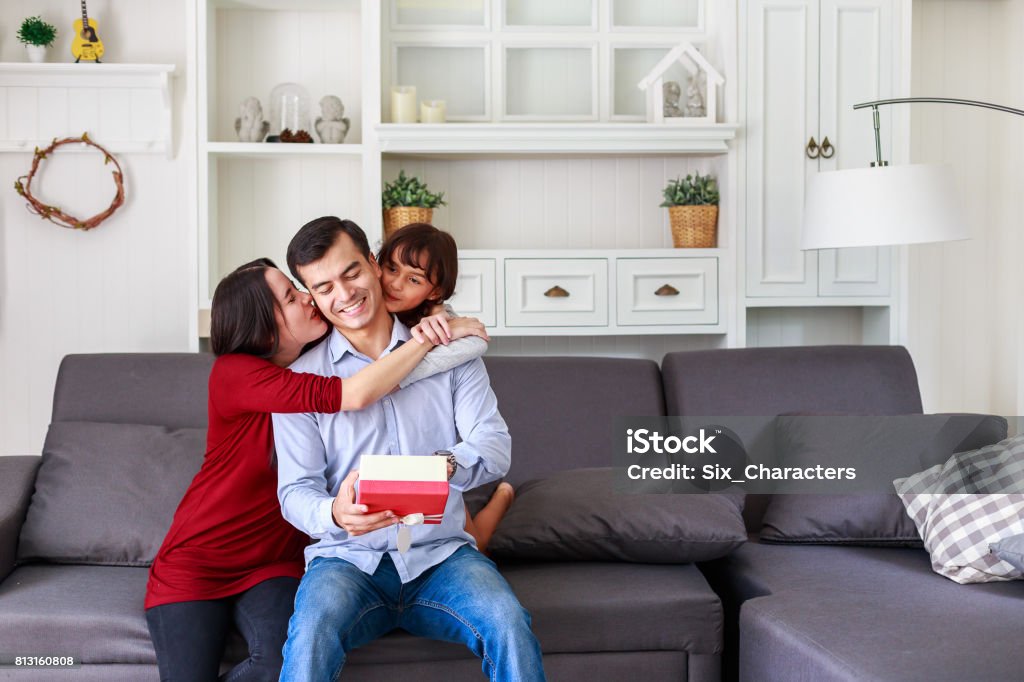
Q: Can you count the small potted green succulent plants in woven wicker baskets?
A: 2